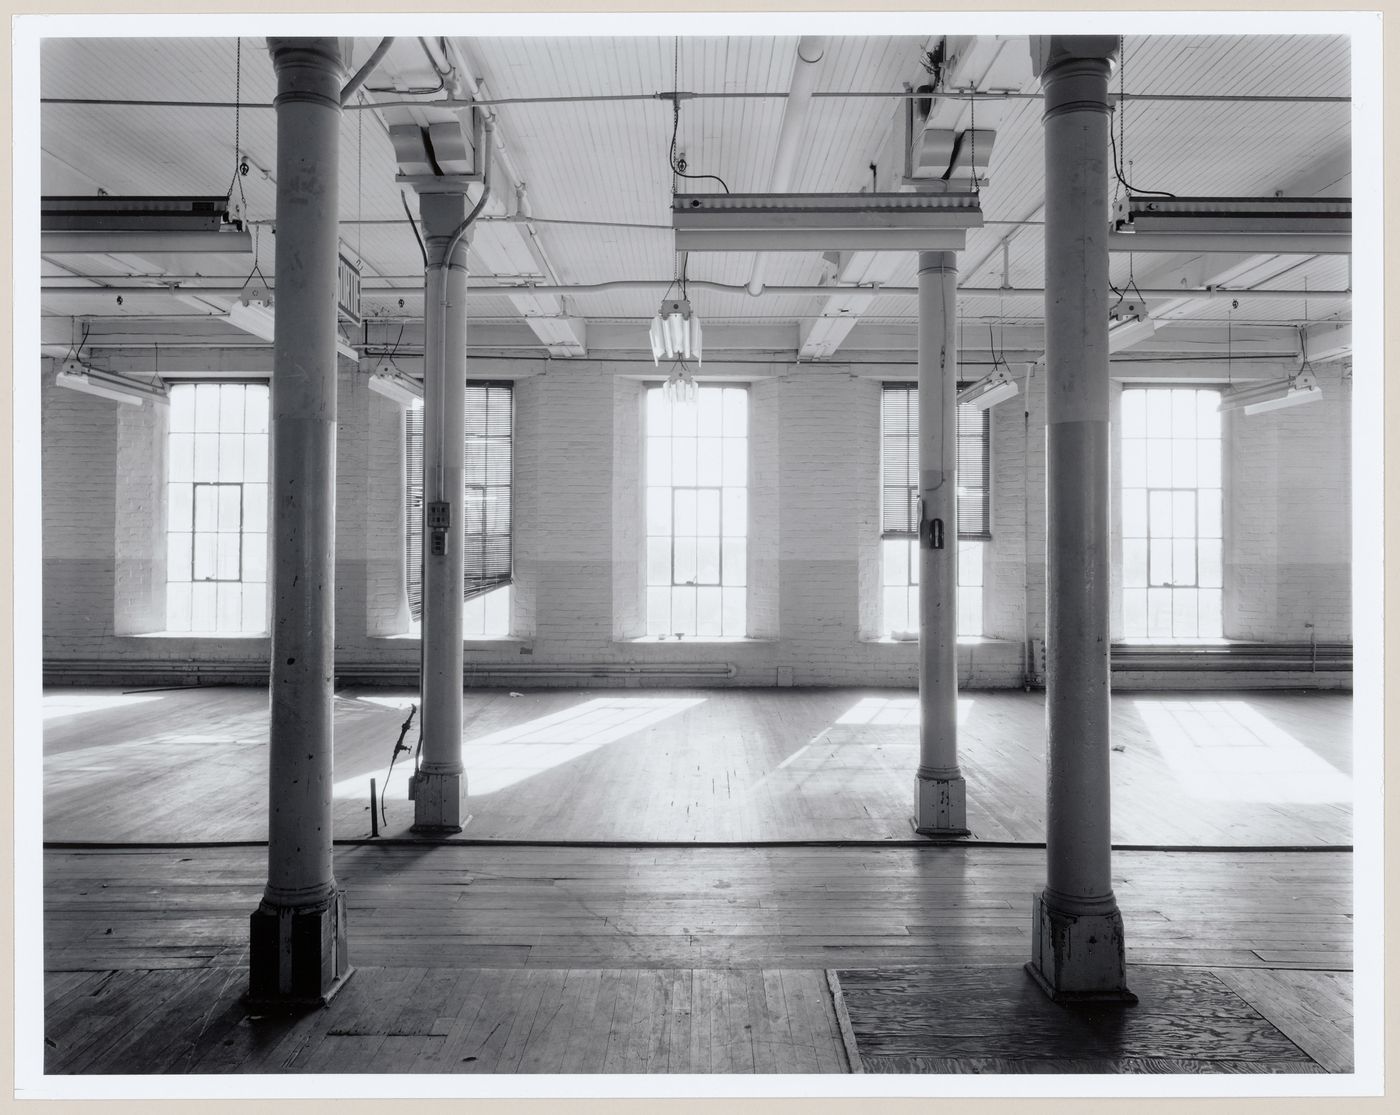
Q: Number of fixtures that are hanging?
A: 11